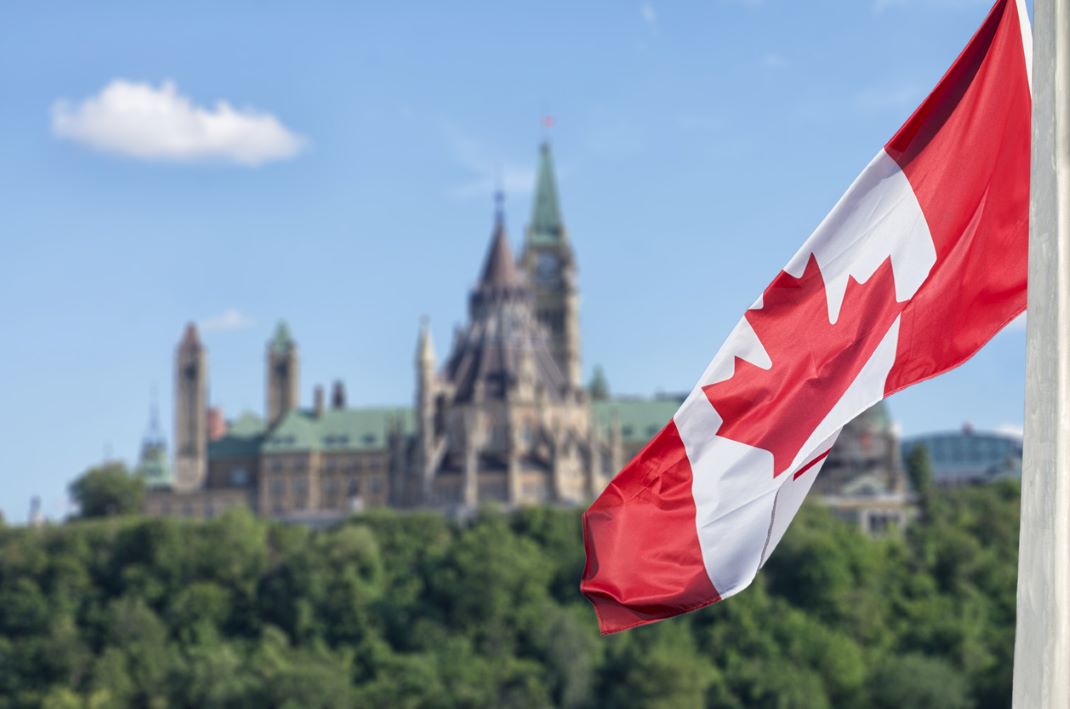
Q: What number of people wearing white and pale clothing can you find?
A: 0